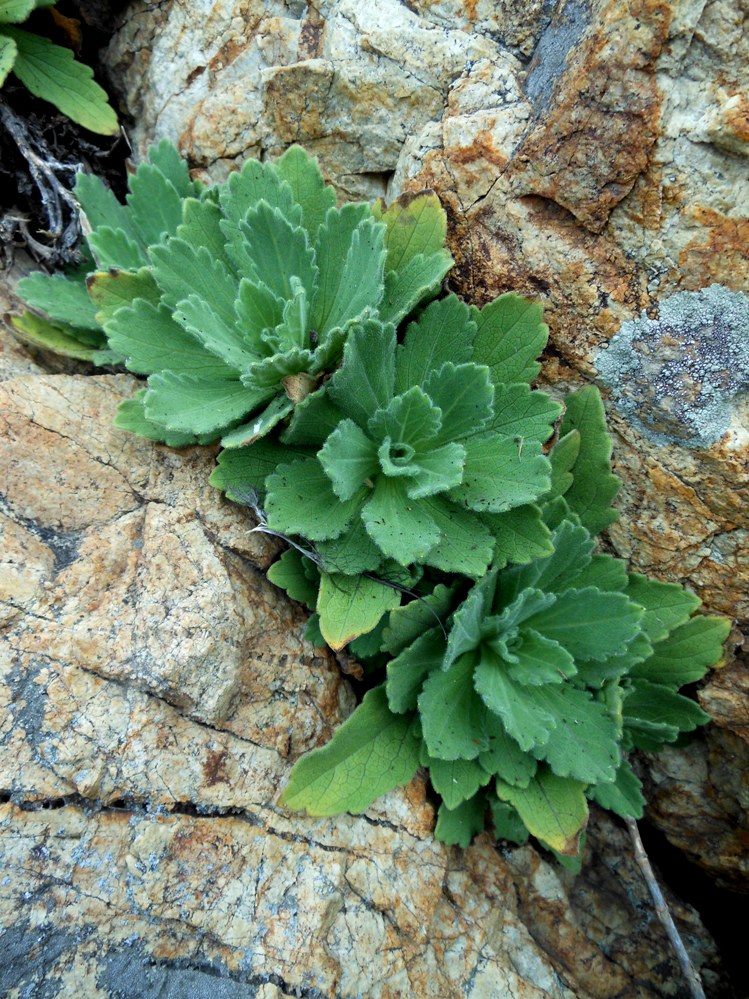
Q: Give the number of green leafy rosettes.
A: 3